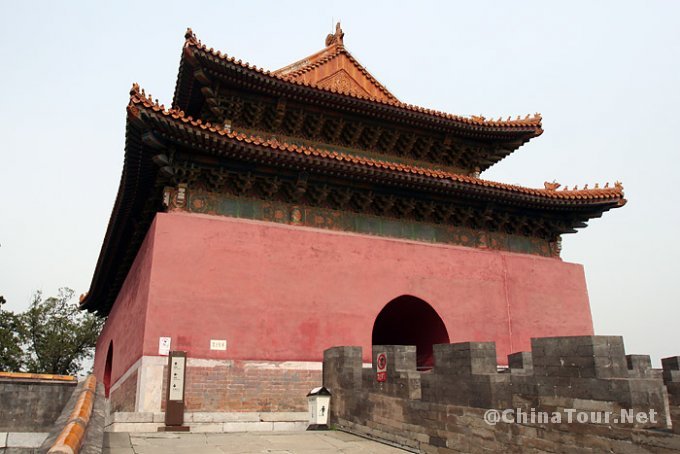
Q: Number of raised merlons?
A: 7